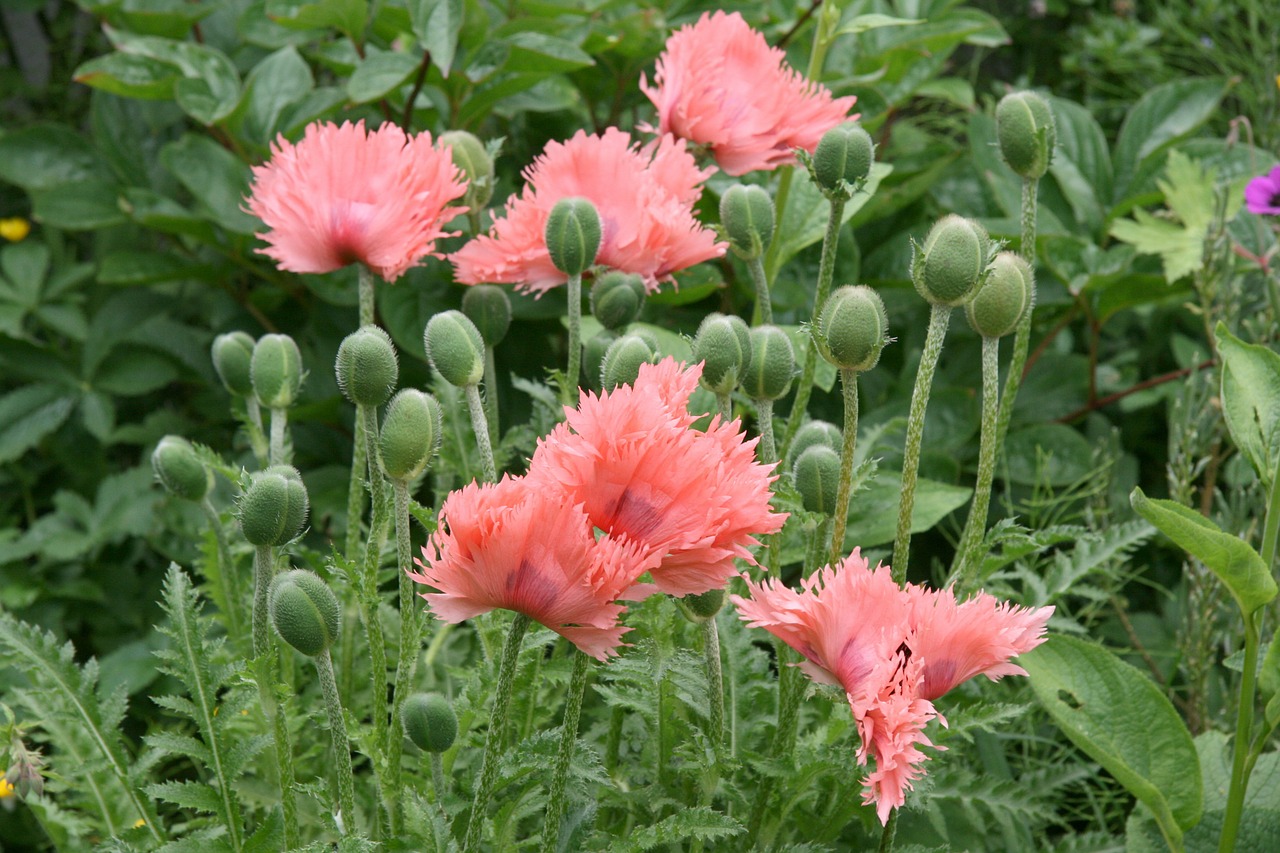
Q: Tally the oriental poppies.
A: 6